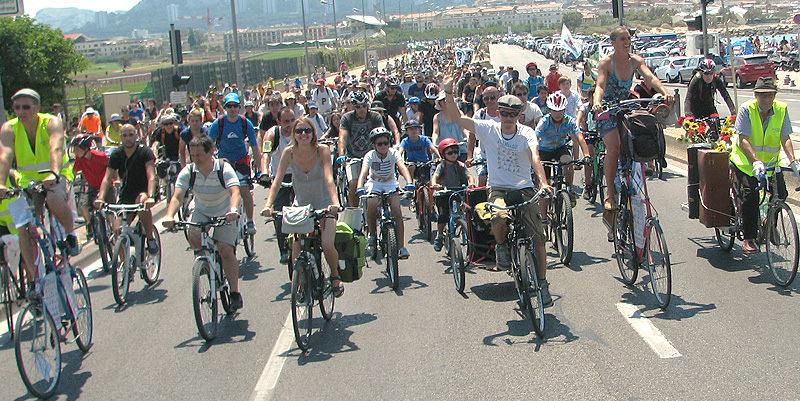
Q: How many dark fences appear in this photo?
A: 1